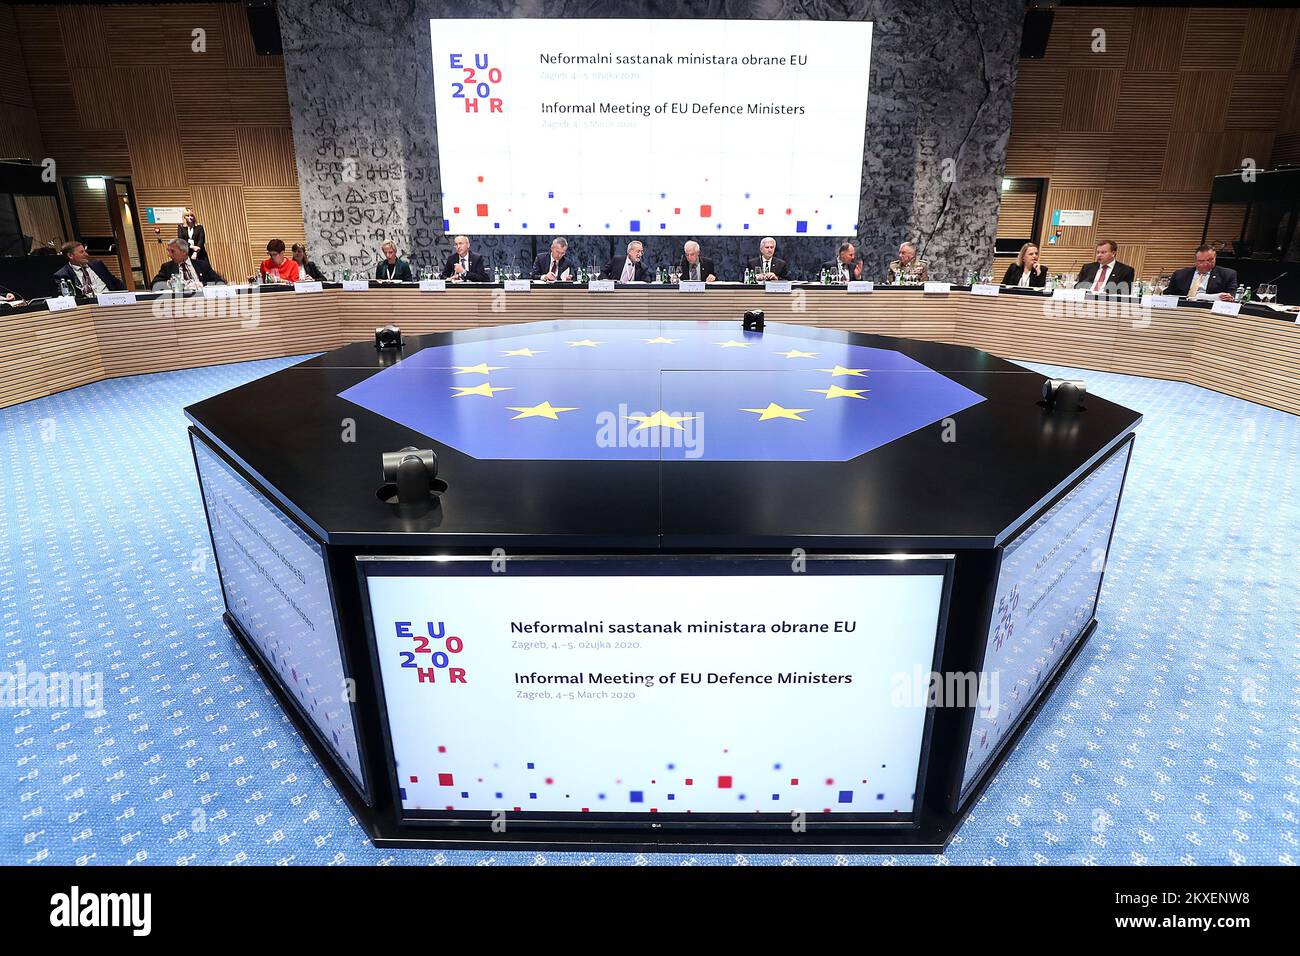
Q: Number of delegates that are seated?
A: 15